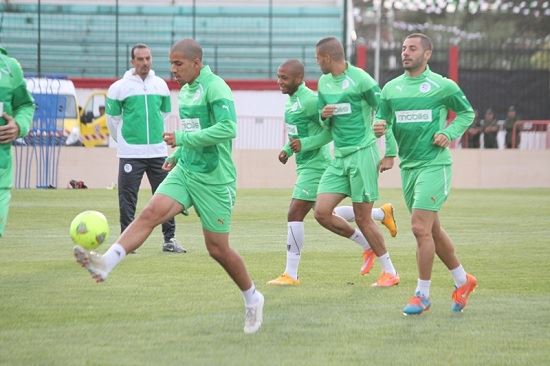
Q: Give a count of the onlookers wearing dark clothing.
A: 3